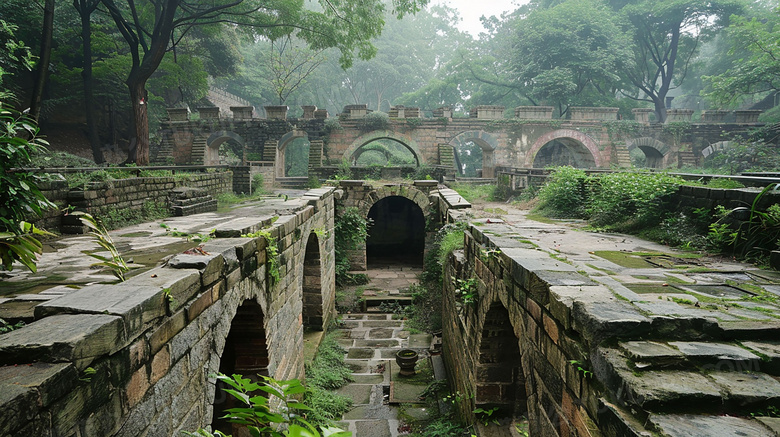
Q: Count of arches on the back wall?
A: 7